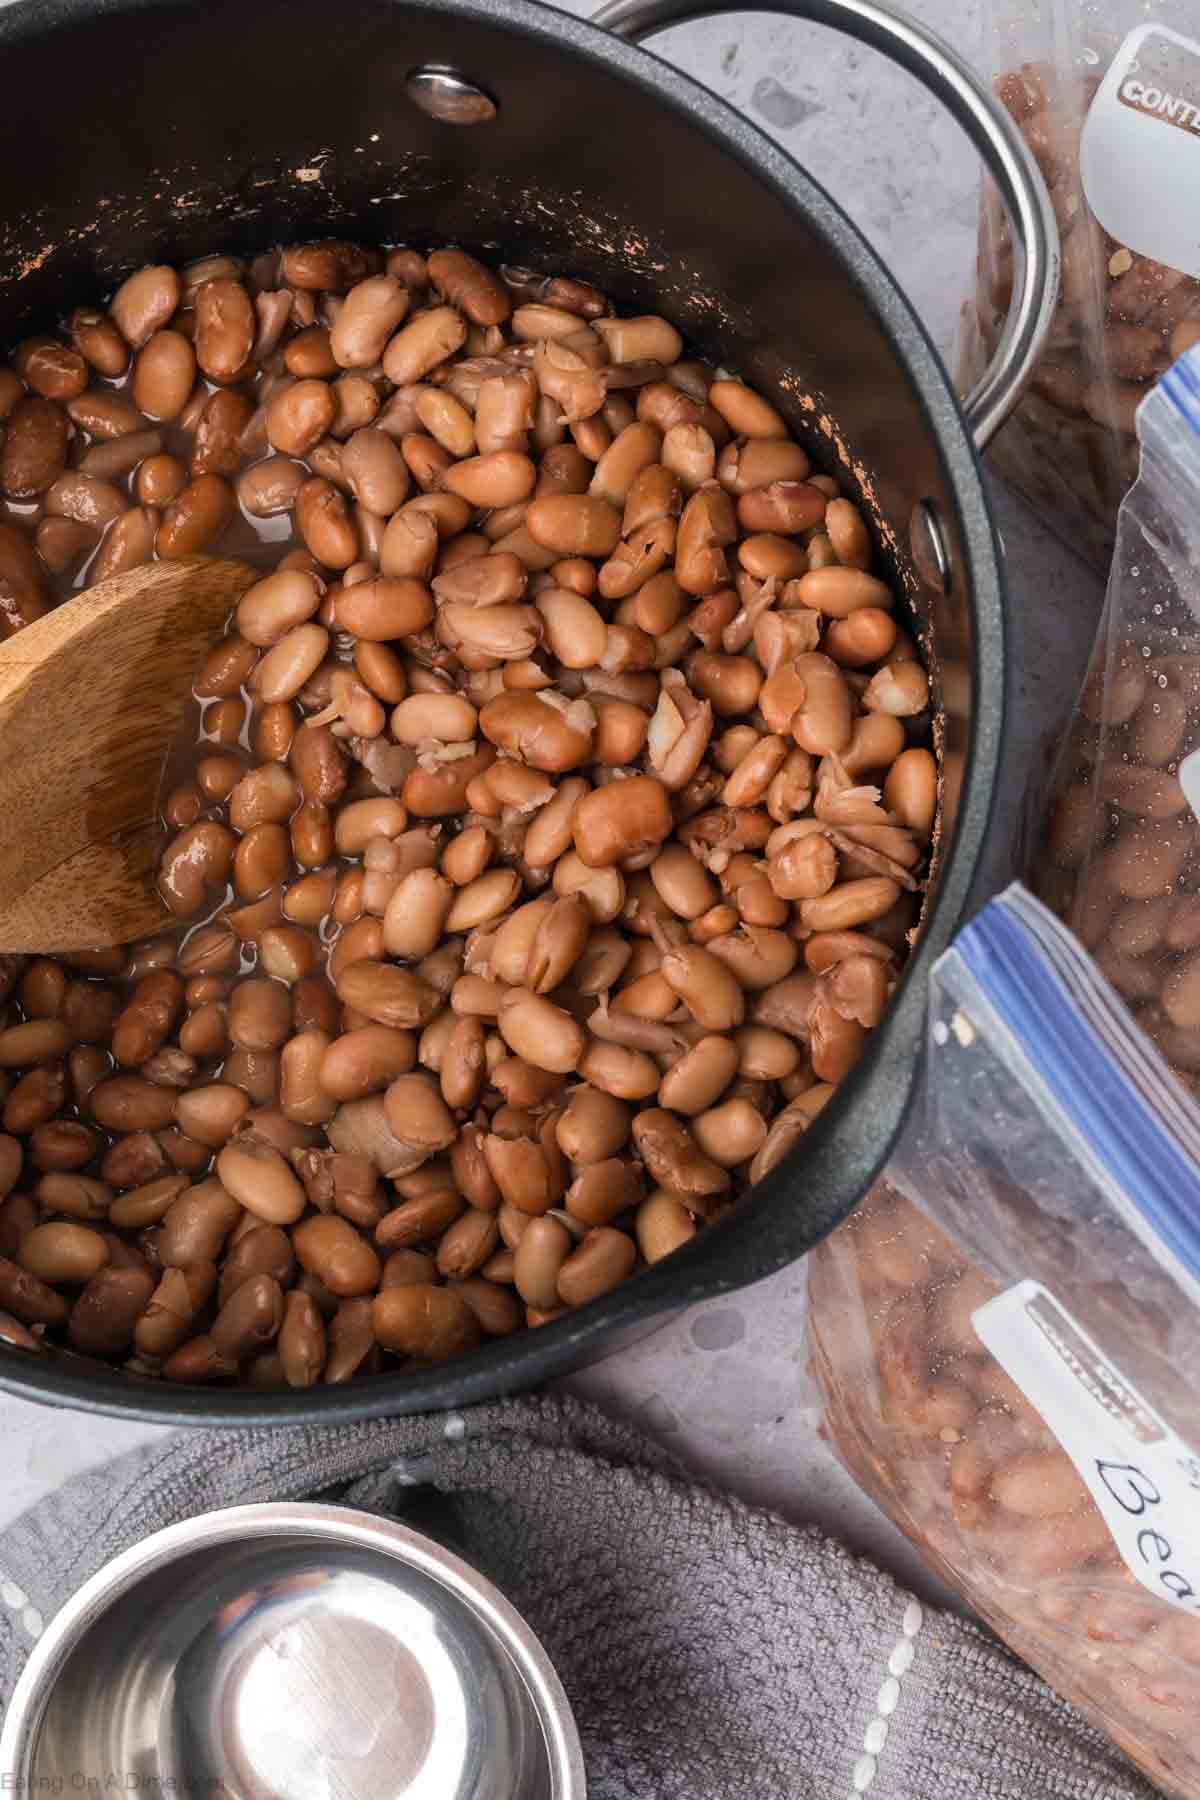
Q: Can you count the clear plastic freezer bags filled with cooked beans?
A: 3